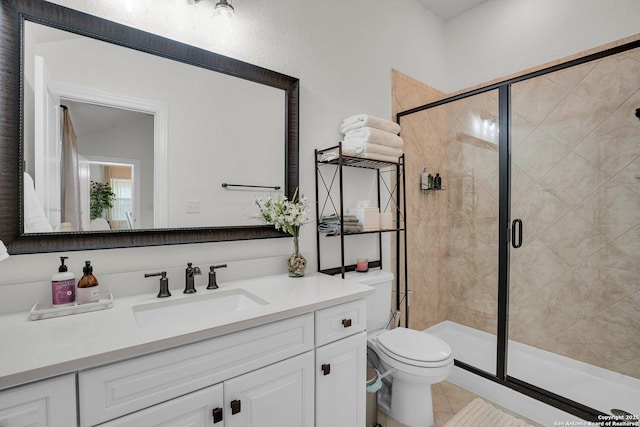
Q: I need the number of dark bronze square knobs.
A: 4